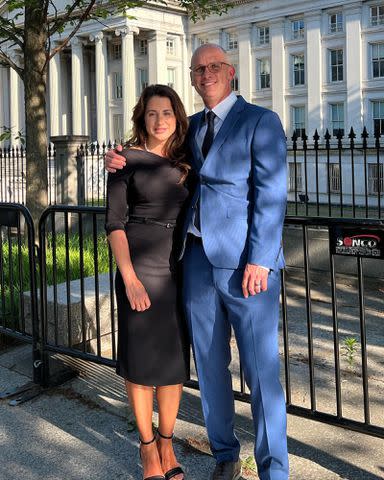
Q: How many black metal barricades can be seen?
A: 2